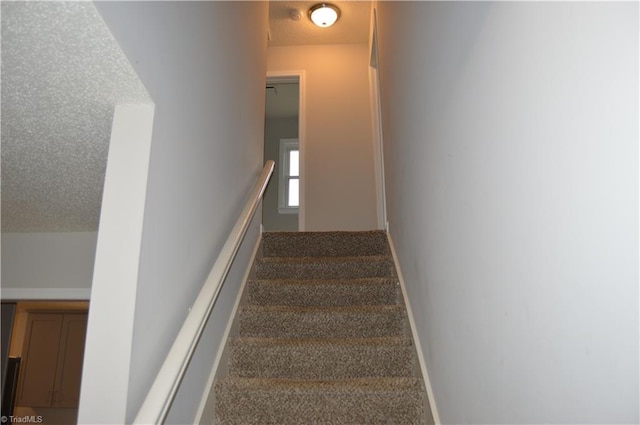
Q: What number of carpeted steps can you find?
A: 6